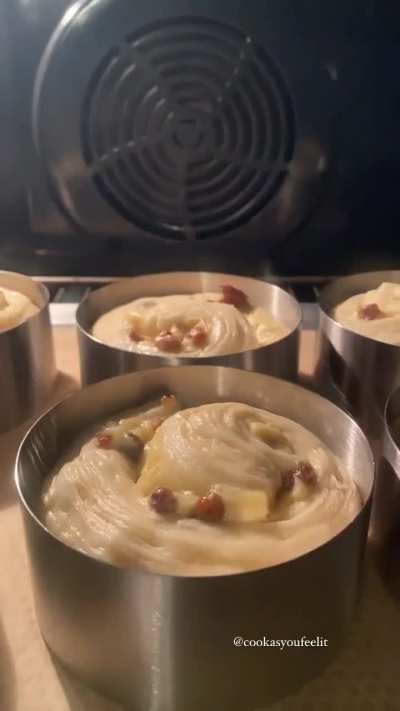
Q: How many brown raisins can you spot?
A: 11